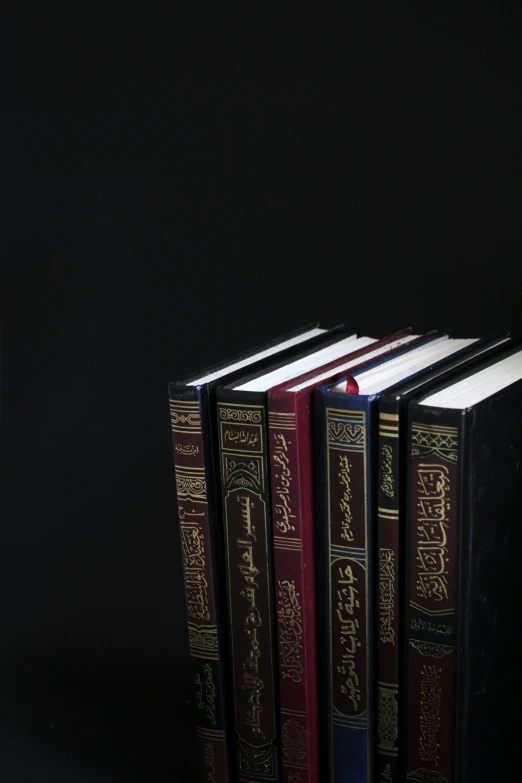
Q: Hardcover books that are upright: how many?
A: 6